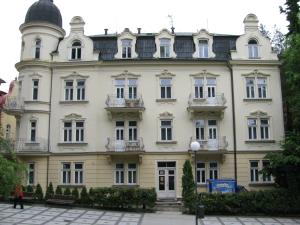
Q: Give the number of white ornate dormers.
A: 3